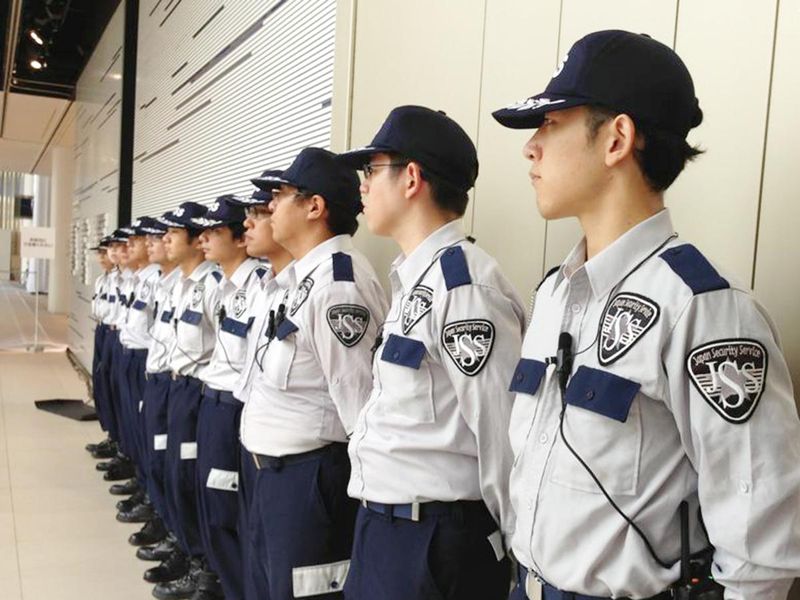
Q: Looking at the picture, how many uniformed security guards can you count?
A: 11